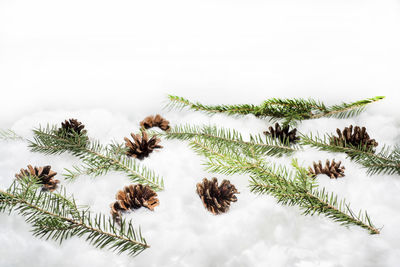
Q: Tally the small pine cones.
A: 9